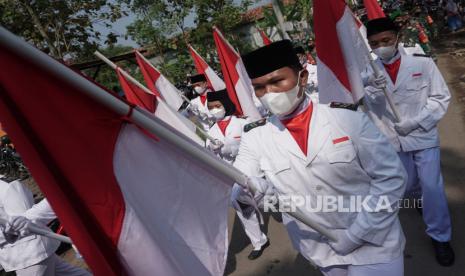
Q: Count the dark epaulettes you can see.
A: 3